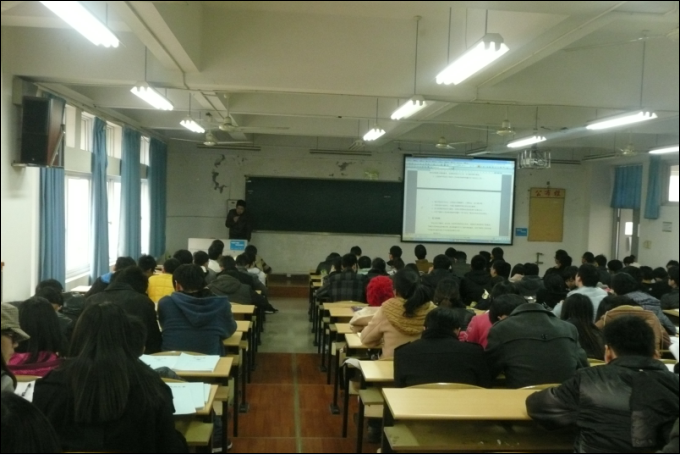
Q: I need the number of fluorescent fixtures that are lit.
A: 9